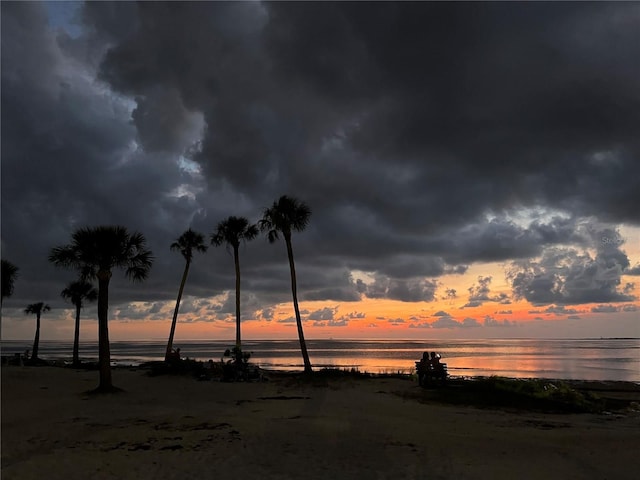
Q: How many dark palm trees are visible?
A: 7